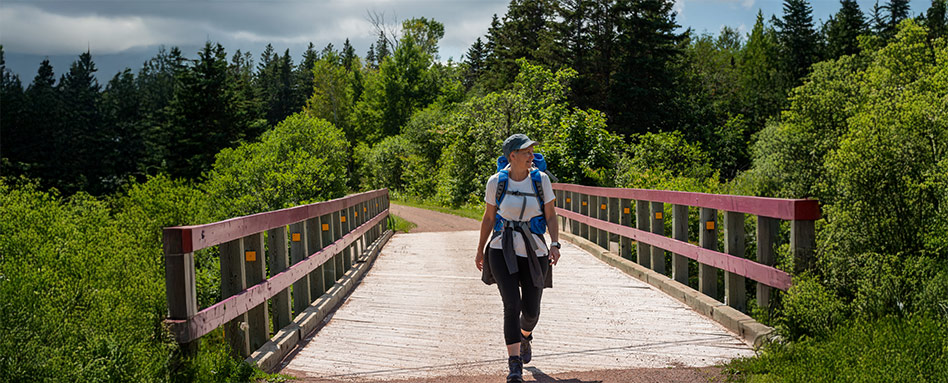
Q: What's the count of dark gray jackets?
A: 1